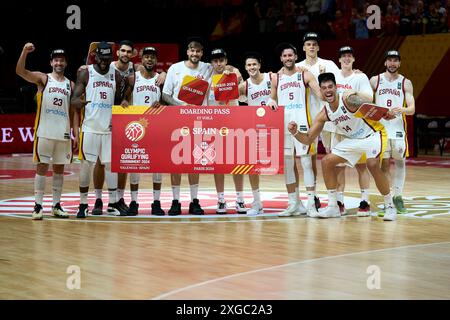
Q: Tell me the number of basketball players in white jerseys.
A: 12